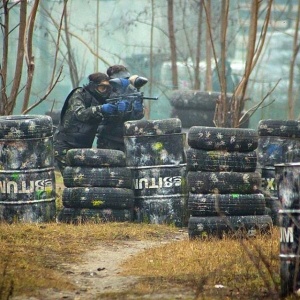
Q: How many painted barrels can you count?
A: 4